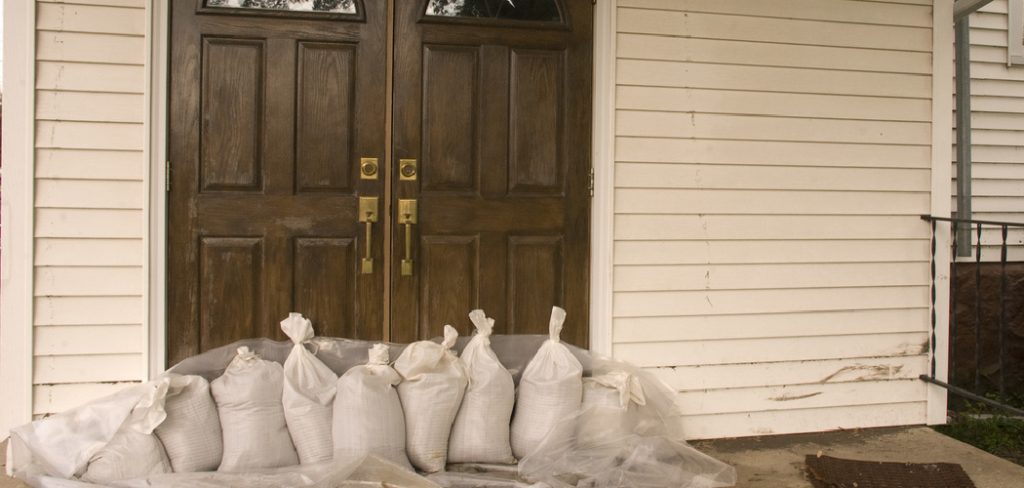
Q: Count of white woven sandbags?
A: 9